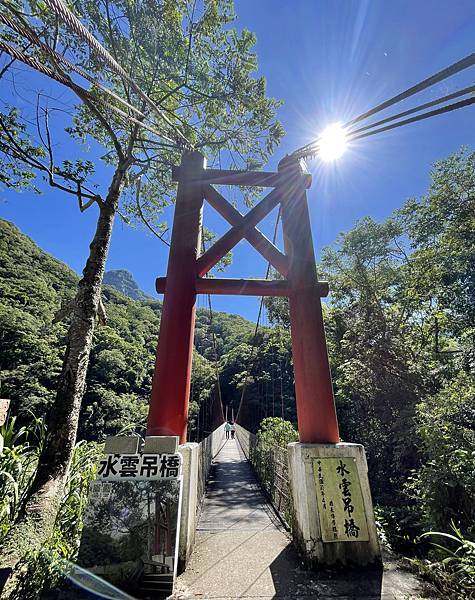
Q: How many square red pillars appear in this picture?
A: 0